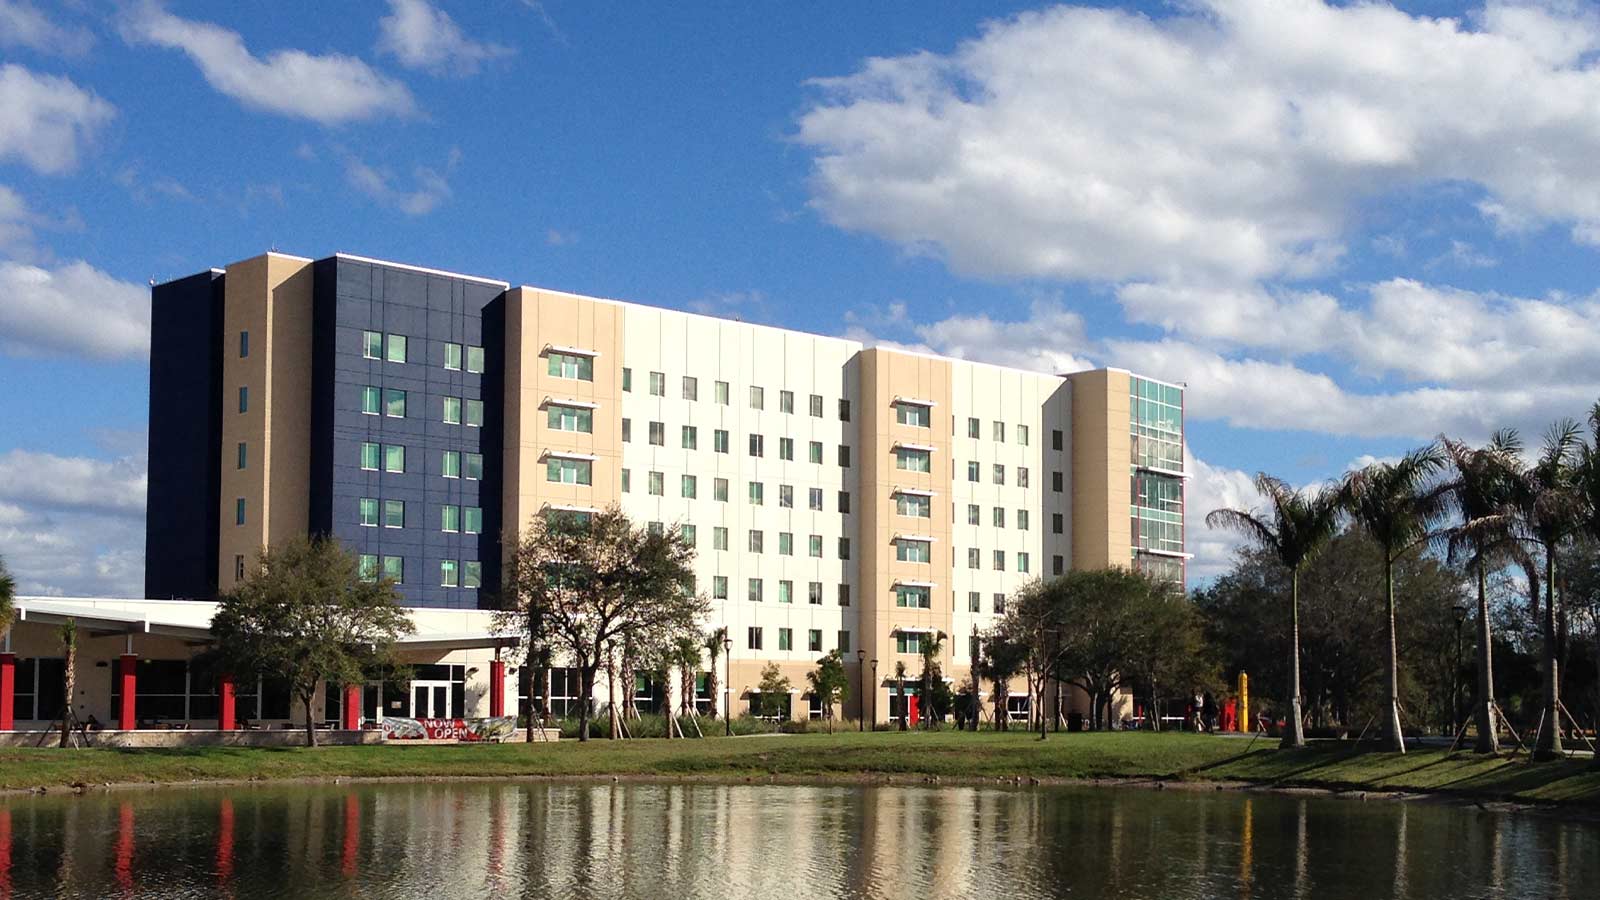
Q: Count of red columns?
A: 5